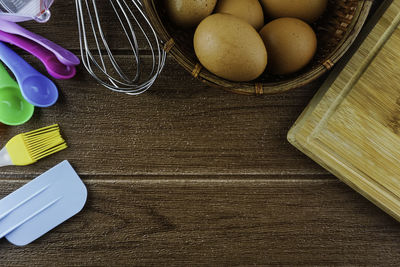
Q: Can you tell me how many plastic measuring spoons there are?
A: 4